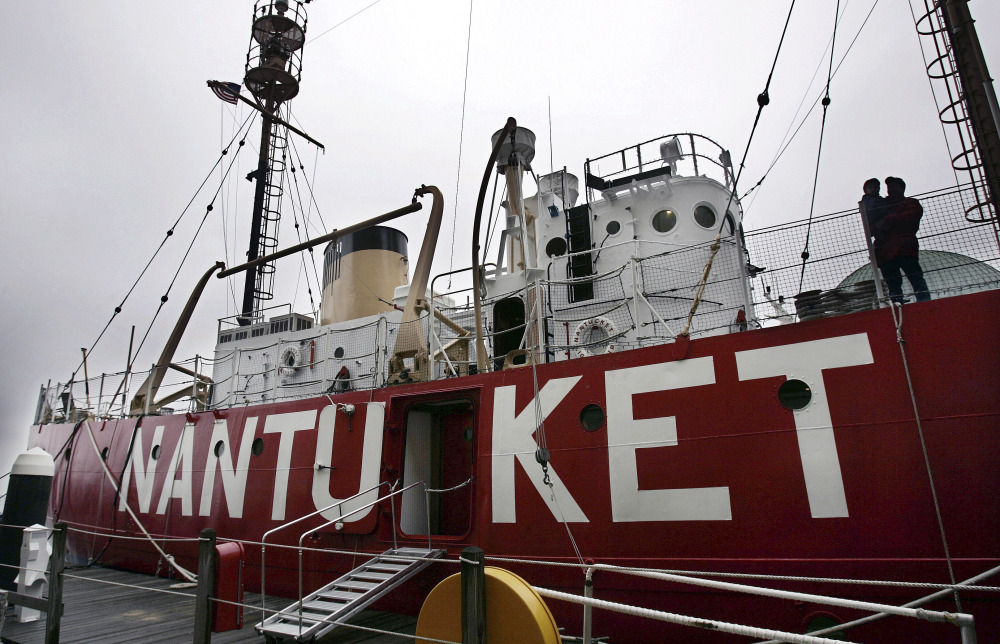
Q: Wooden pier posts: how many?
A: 3